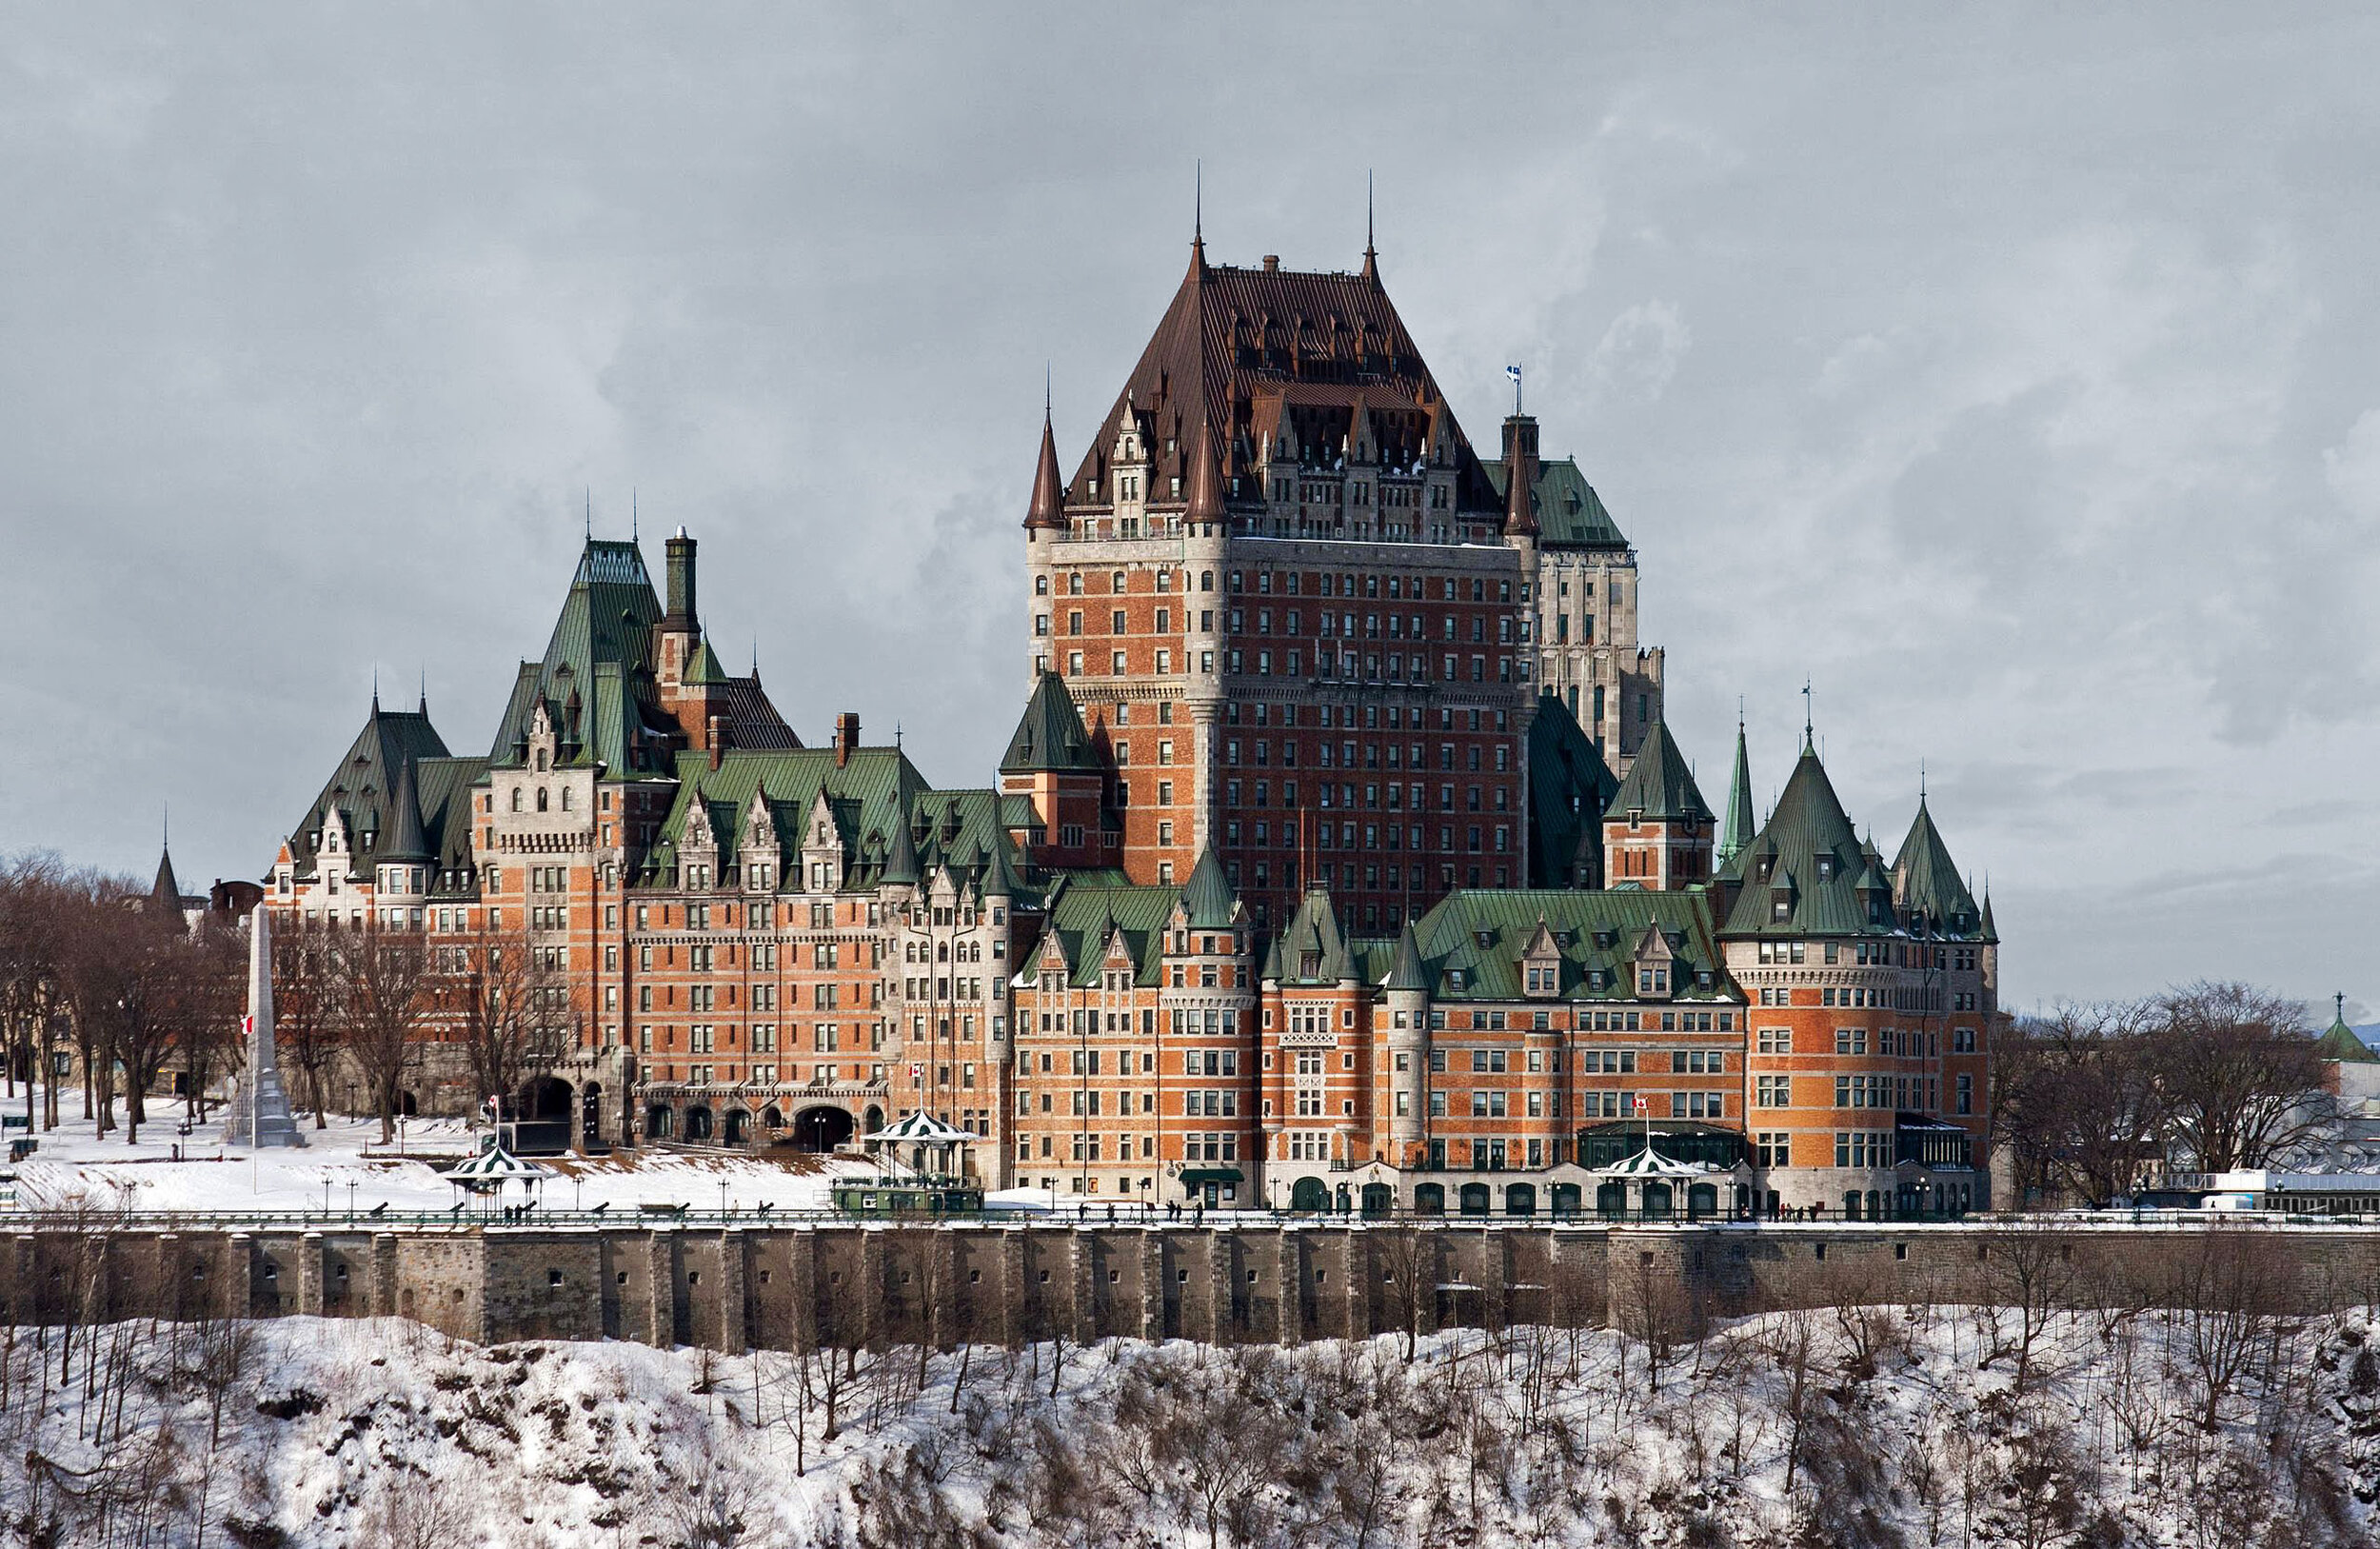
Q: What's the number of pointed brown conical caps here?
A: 3